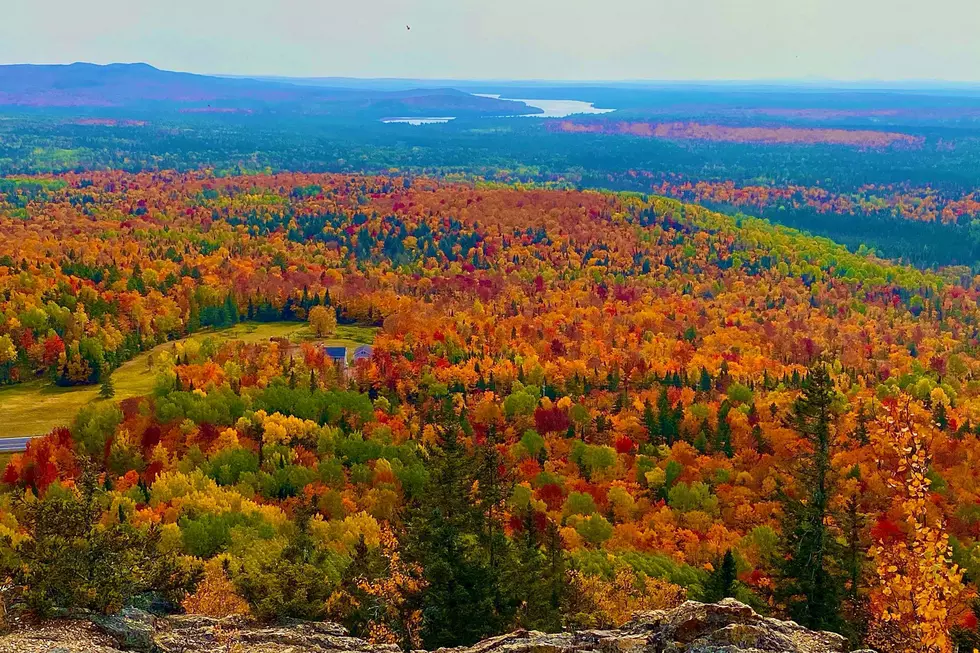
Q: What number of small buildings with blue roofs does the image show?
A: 2